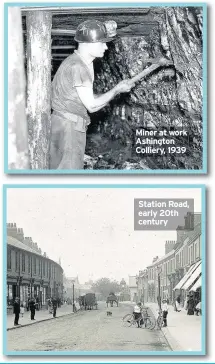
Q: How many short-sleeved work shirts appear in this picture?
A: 1